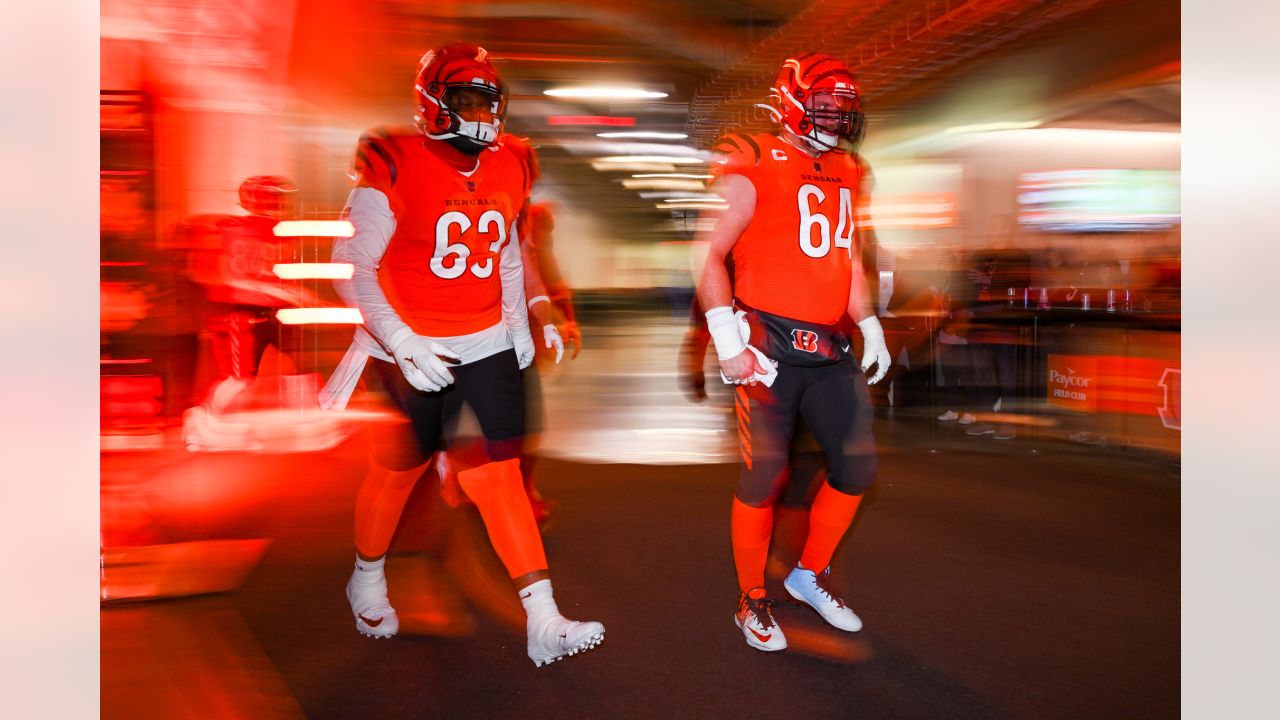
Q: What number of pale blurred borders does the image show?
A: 2